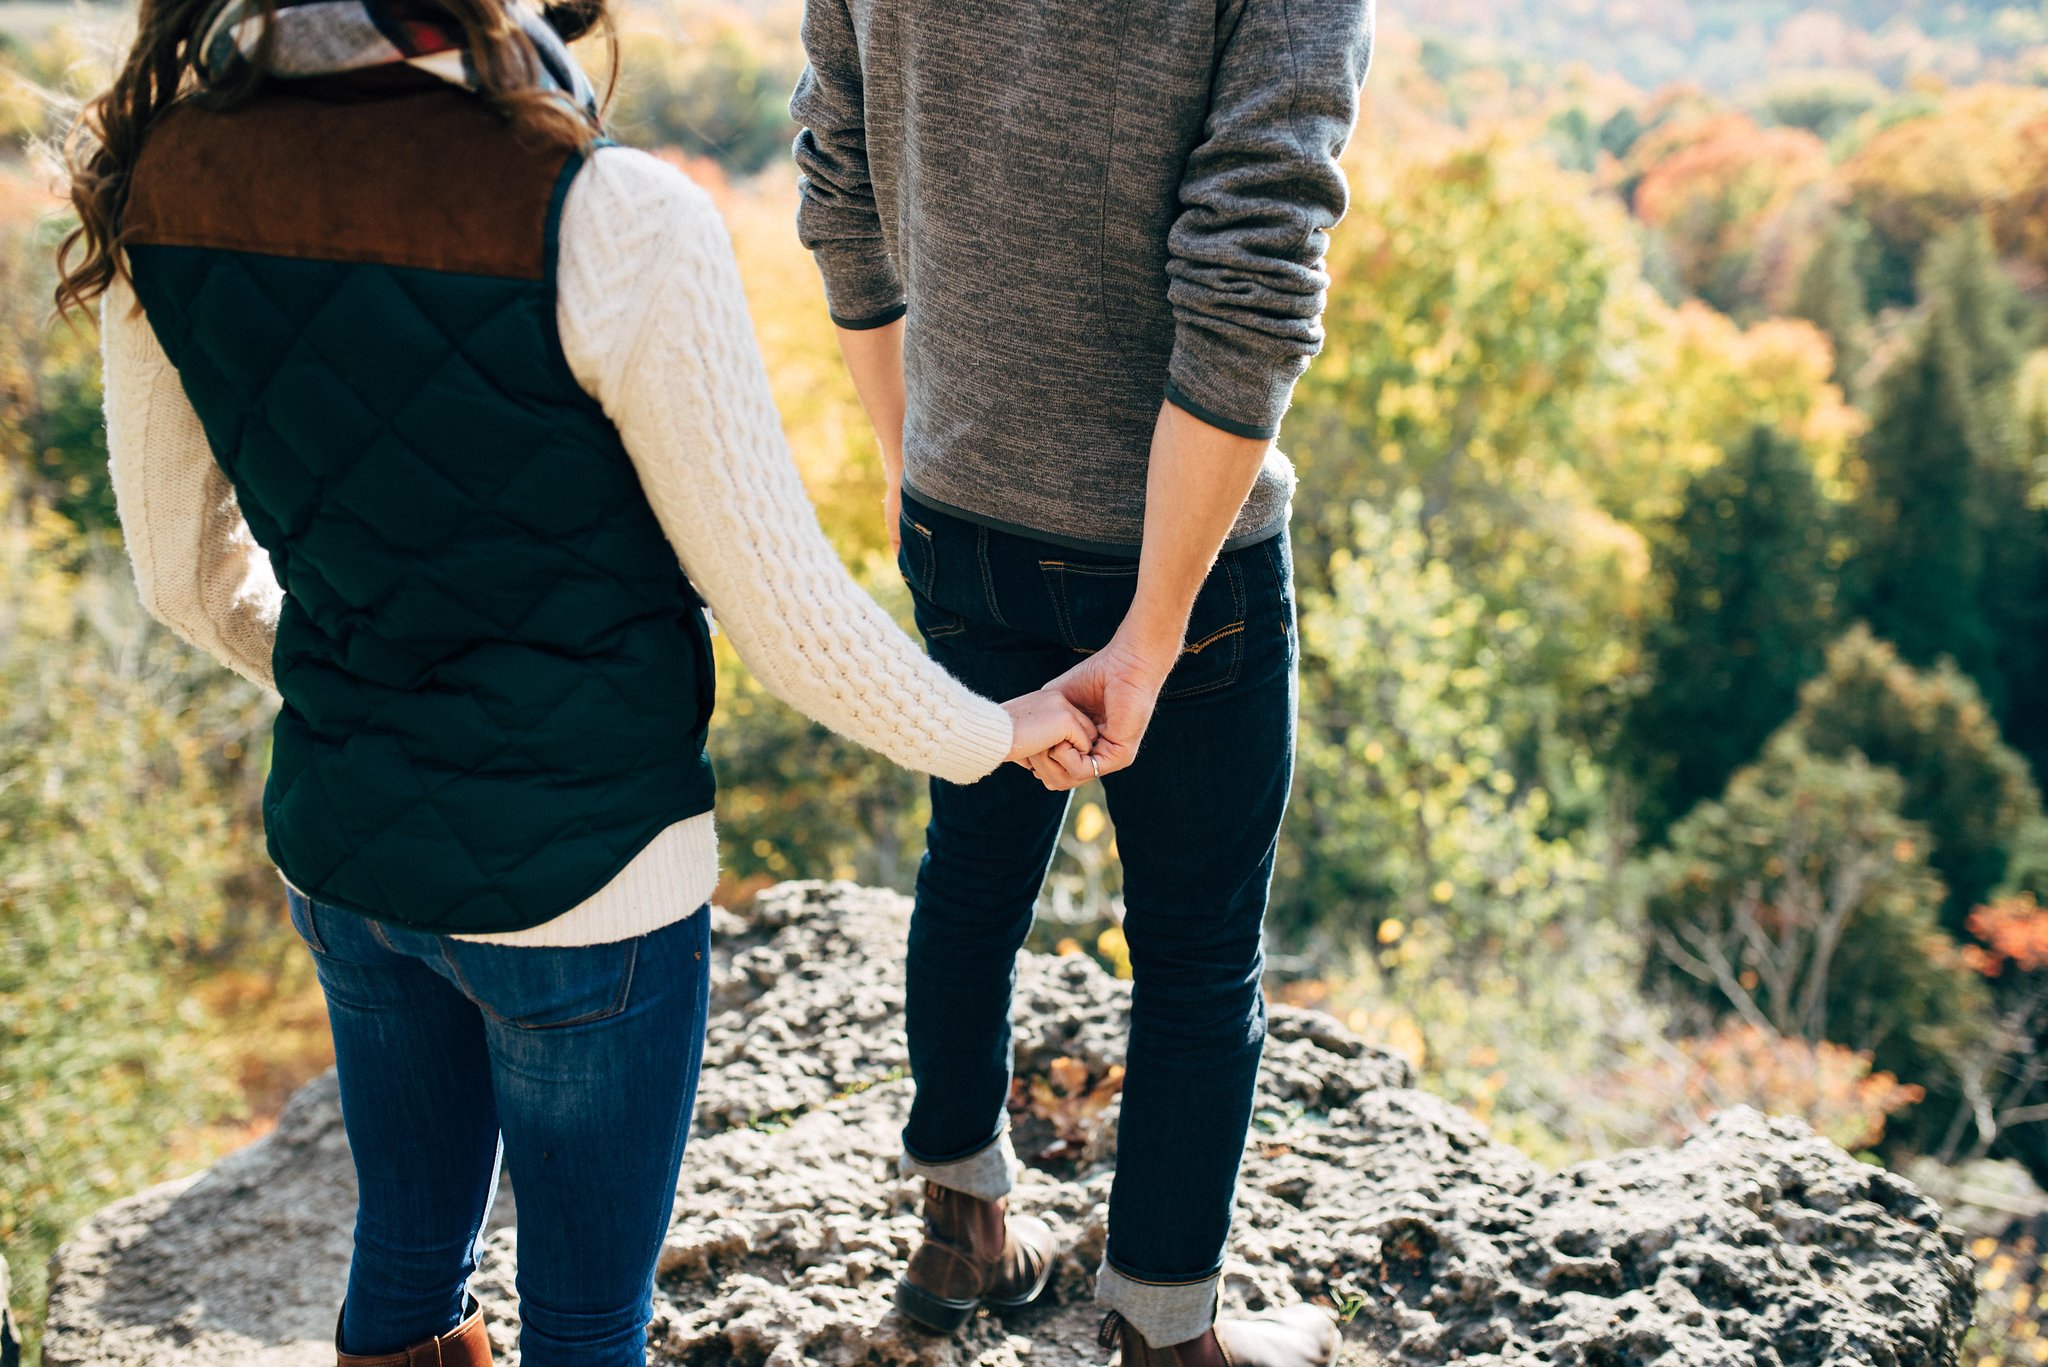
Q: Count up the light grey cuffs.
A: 2